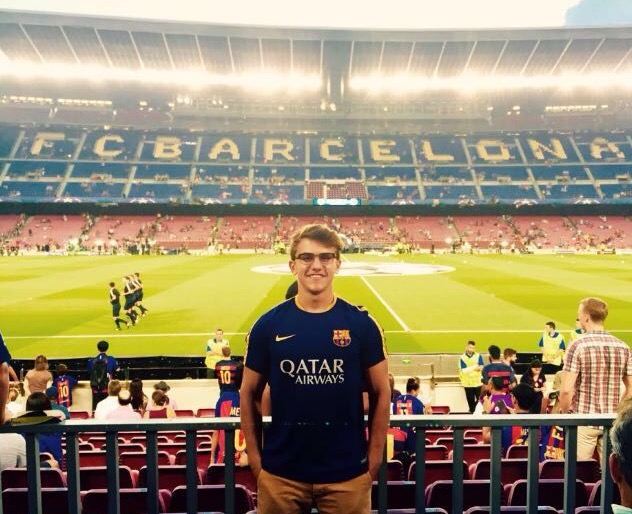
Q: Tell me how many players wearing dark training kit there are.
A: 4